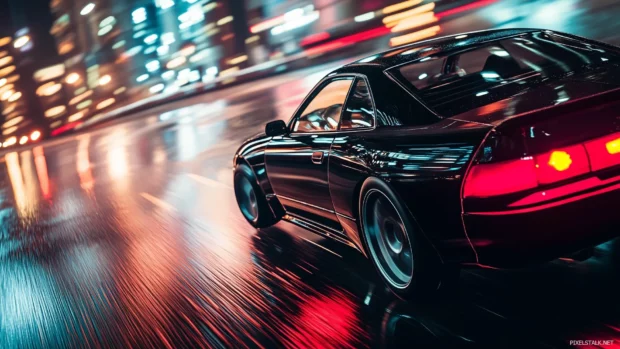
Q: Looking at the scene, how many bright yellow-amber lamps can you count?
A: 2